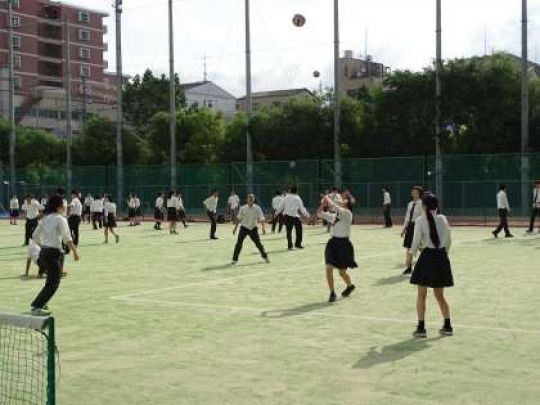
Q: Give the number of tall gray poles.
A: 8